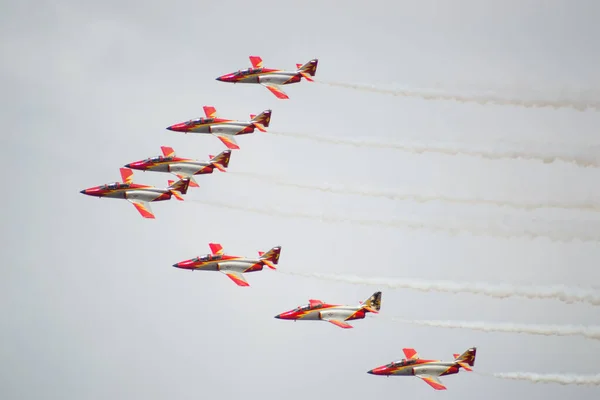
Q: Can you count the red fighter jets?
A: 7